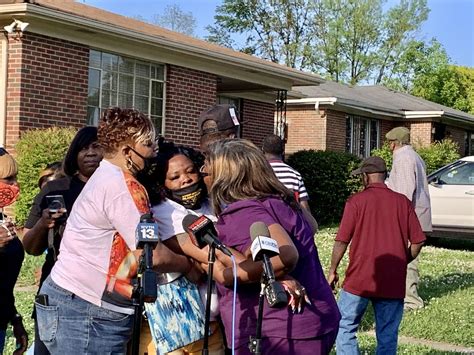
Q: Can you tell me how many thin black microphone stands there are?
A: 3